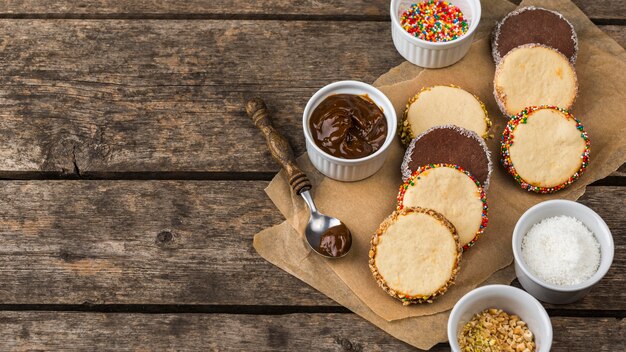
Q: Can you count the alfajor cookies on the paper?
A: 7